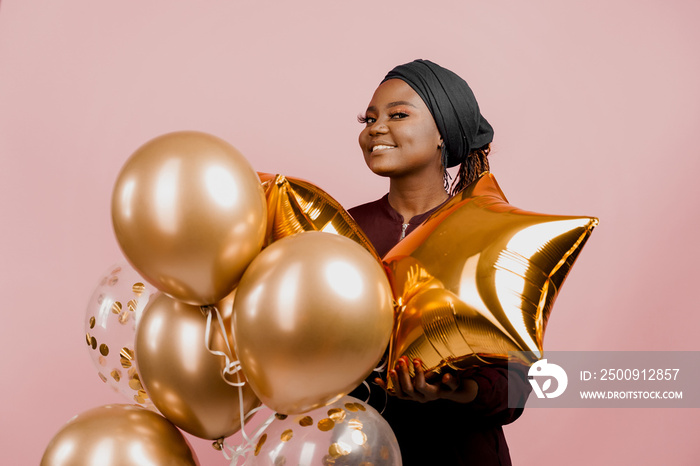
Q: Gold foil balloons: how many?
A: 2